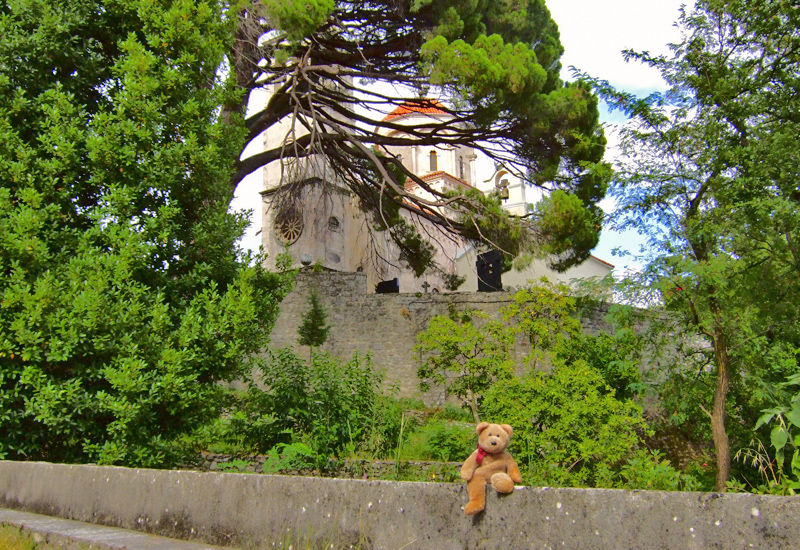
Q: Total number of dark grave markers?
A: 2